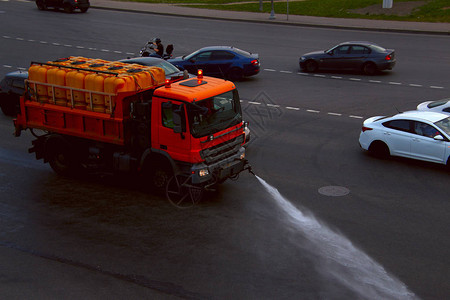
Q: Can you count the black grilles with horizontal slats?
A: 1